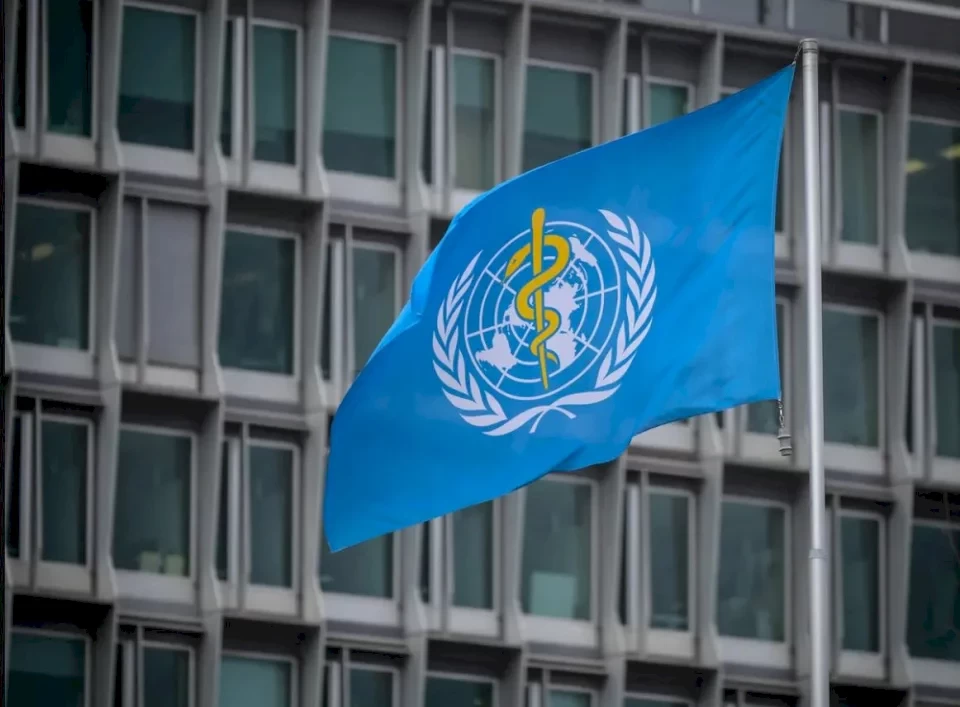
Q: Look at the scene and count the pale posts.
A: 1